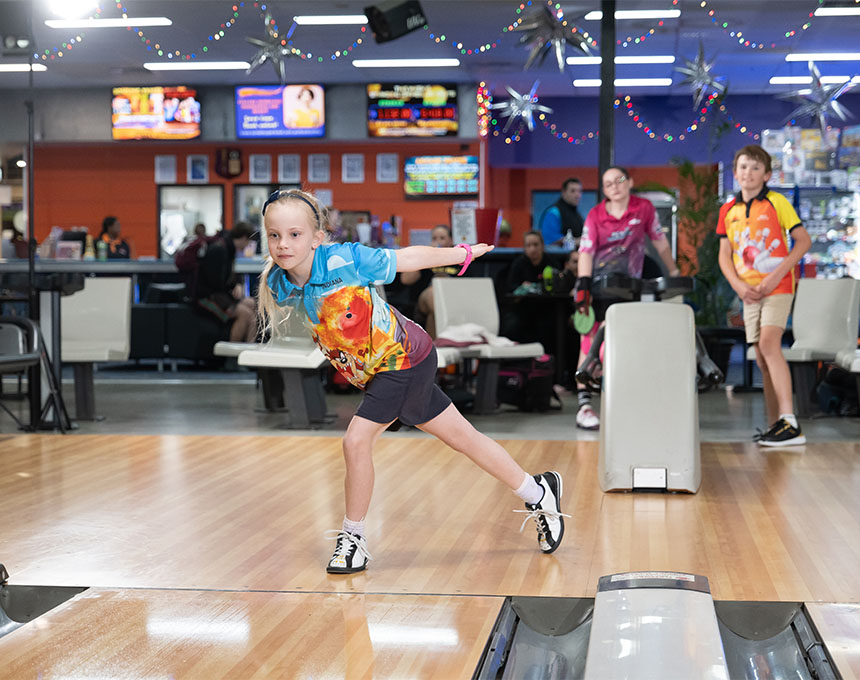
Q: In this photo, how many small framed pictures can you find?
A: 7